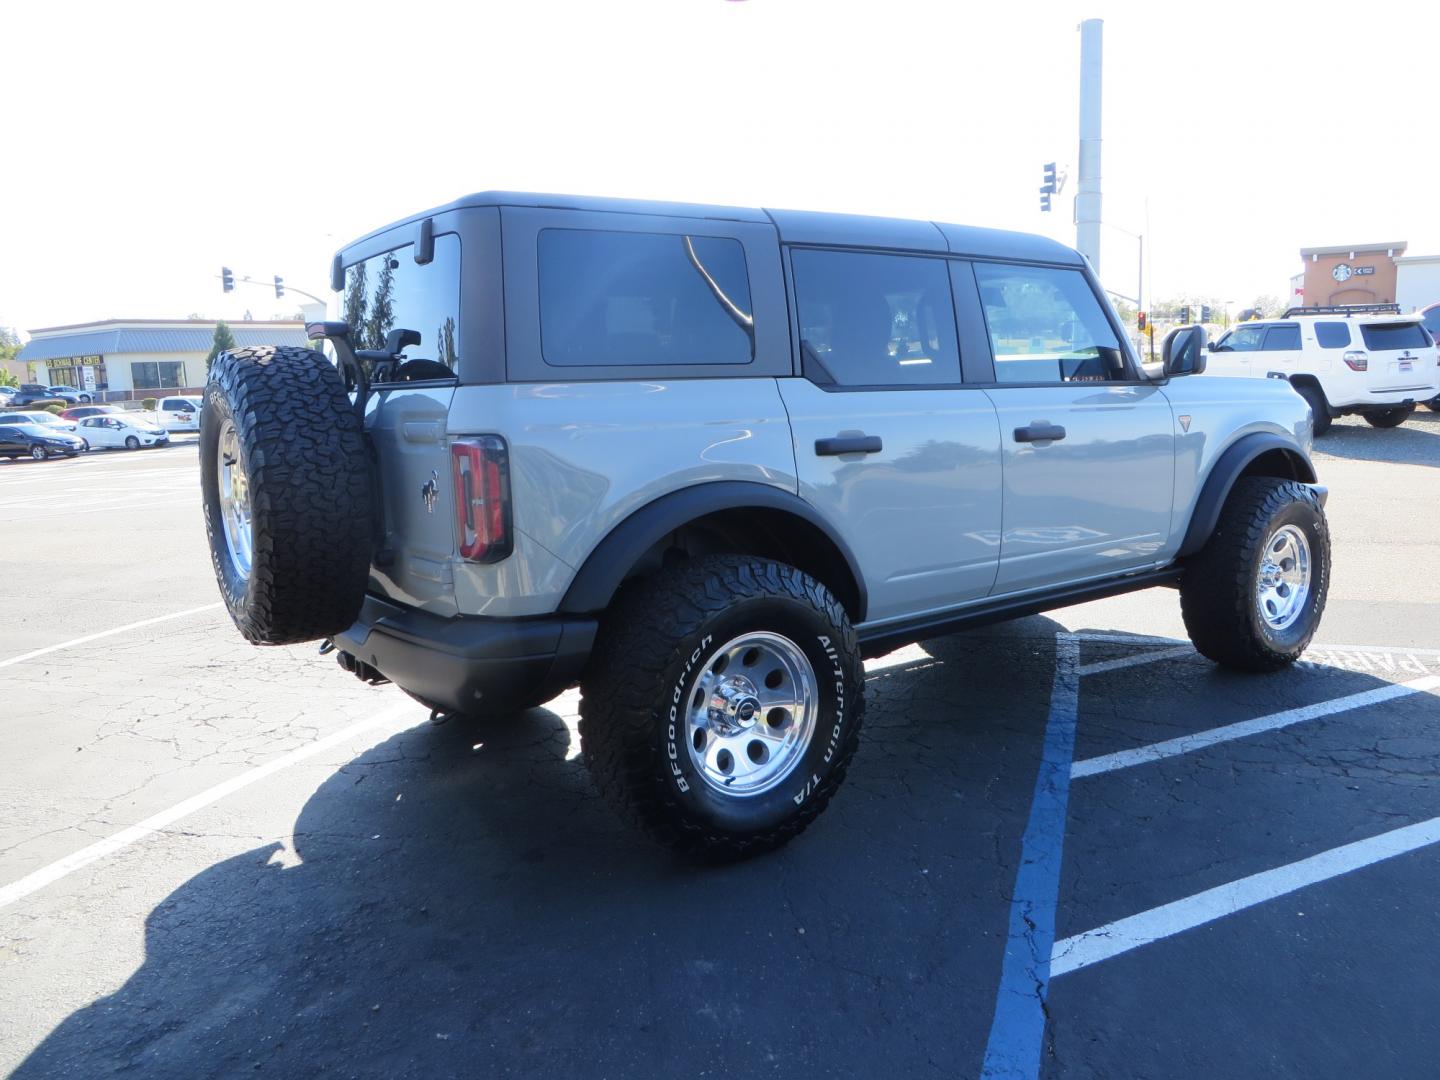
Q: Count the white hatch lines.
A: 3